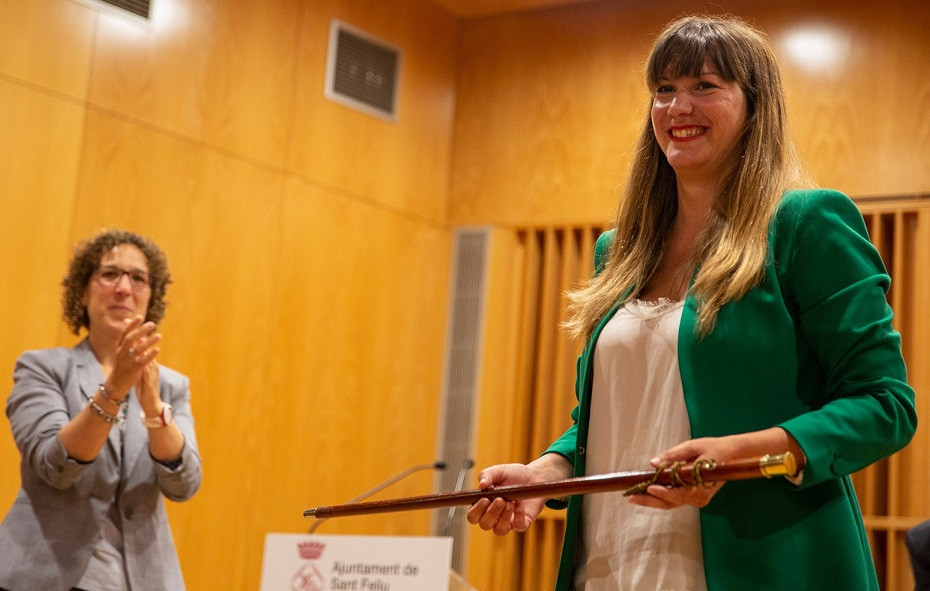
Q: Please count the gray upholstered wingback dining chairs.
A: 0